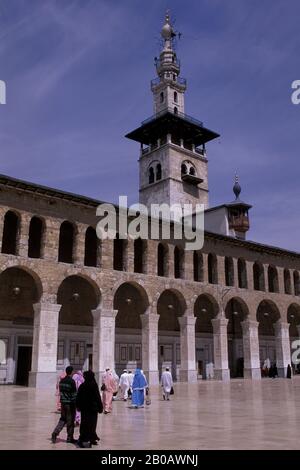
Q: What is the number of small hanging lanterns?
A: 8